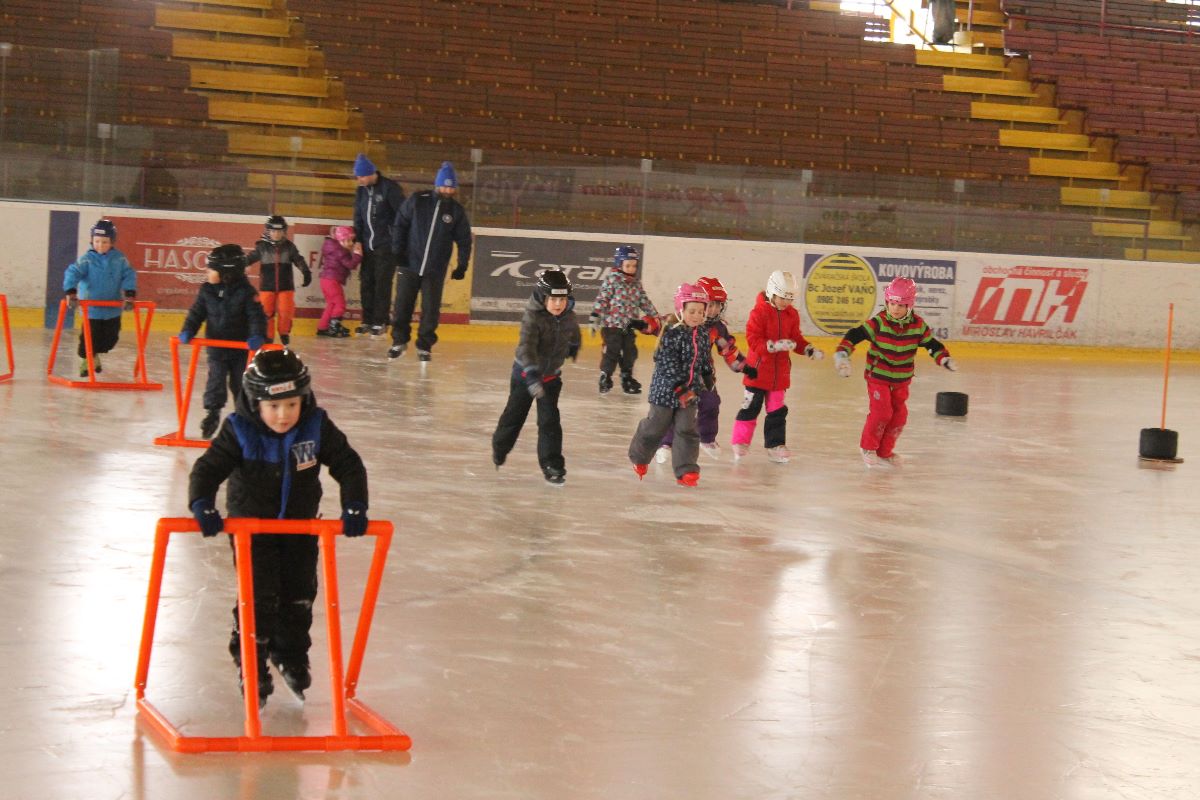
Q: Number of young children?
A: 11